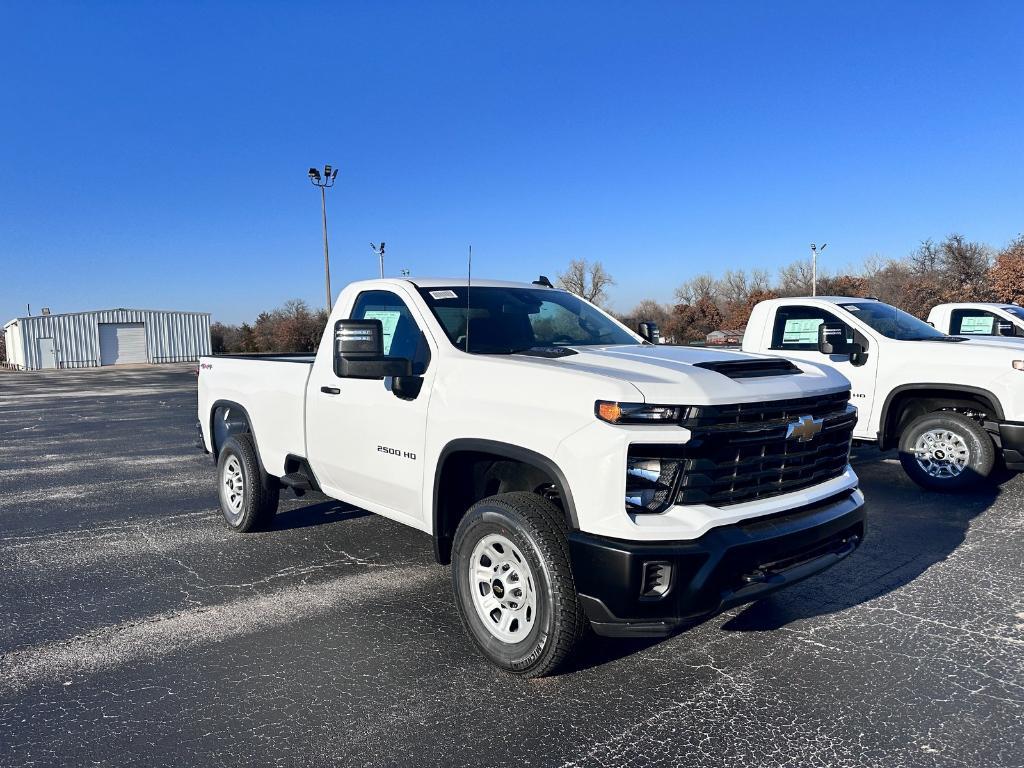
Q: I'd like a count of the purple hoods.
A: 0